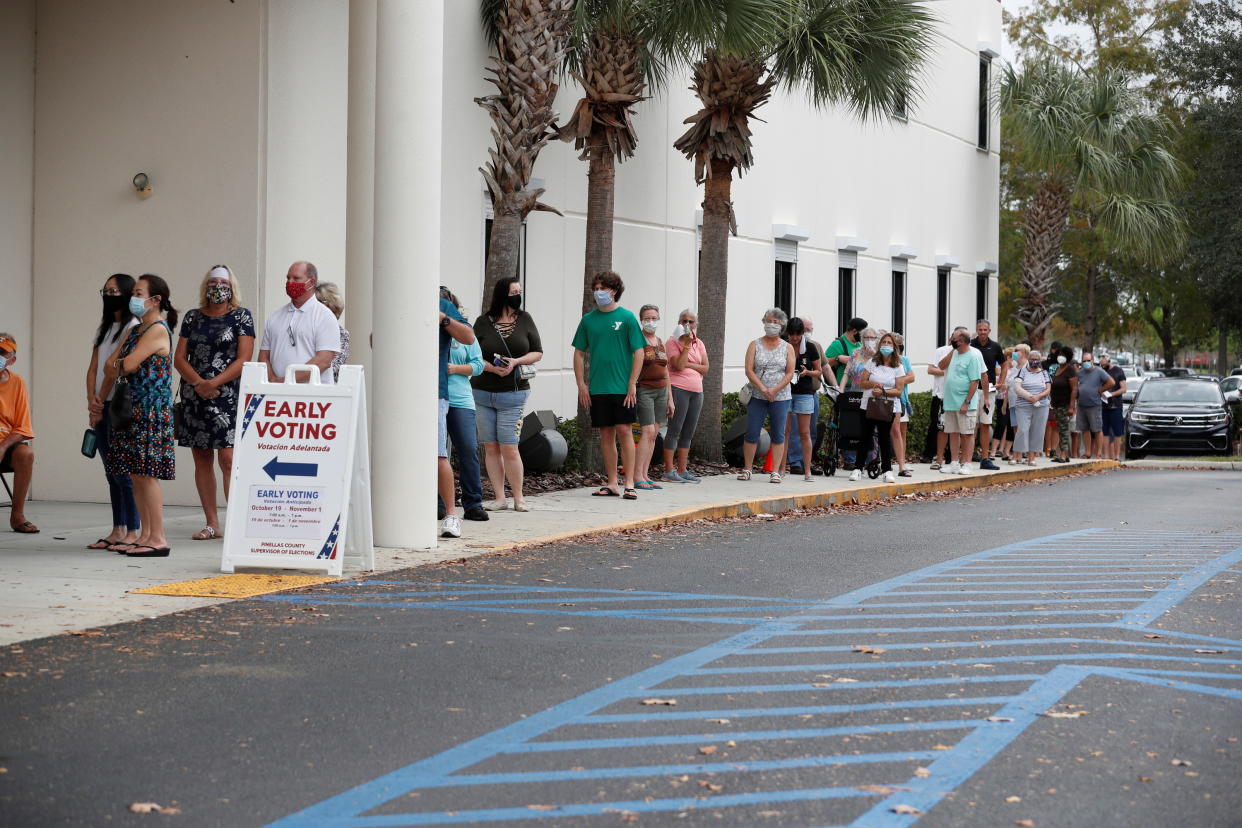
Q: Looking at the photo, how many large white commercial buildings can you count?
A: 1